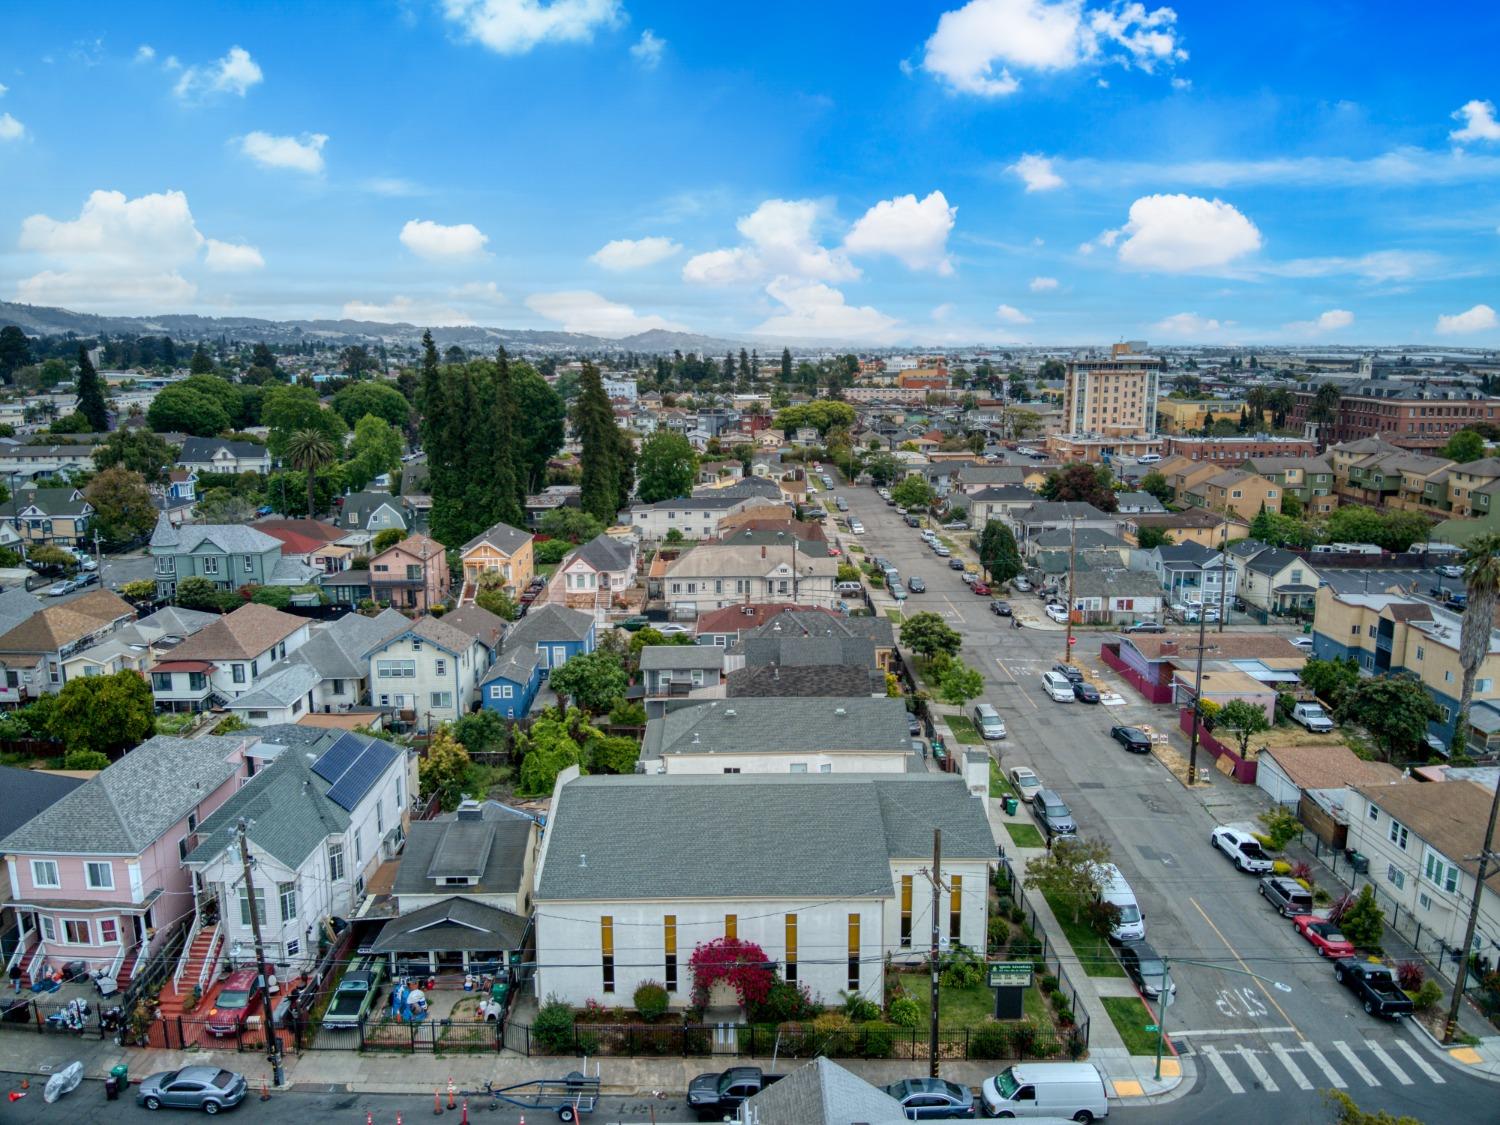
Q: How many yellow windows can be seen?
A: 7